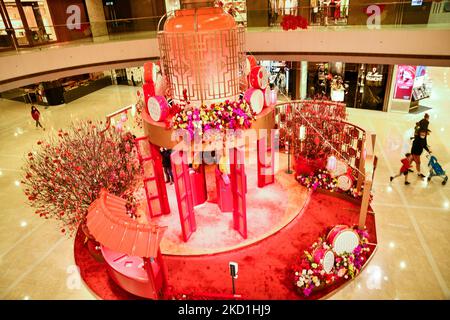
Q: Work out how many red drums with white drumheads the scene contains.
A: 11